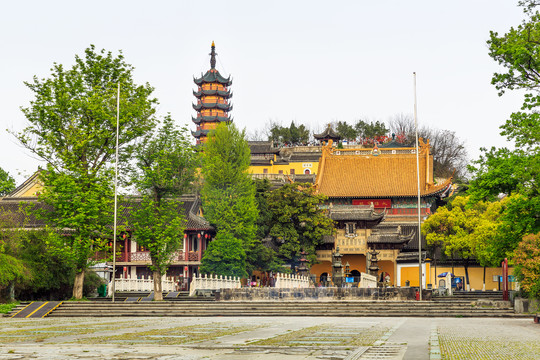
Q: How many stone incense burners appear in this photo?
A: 3